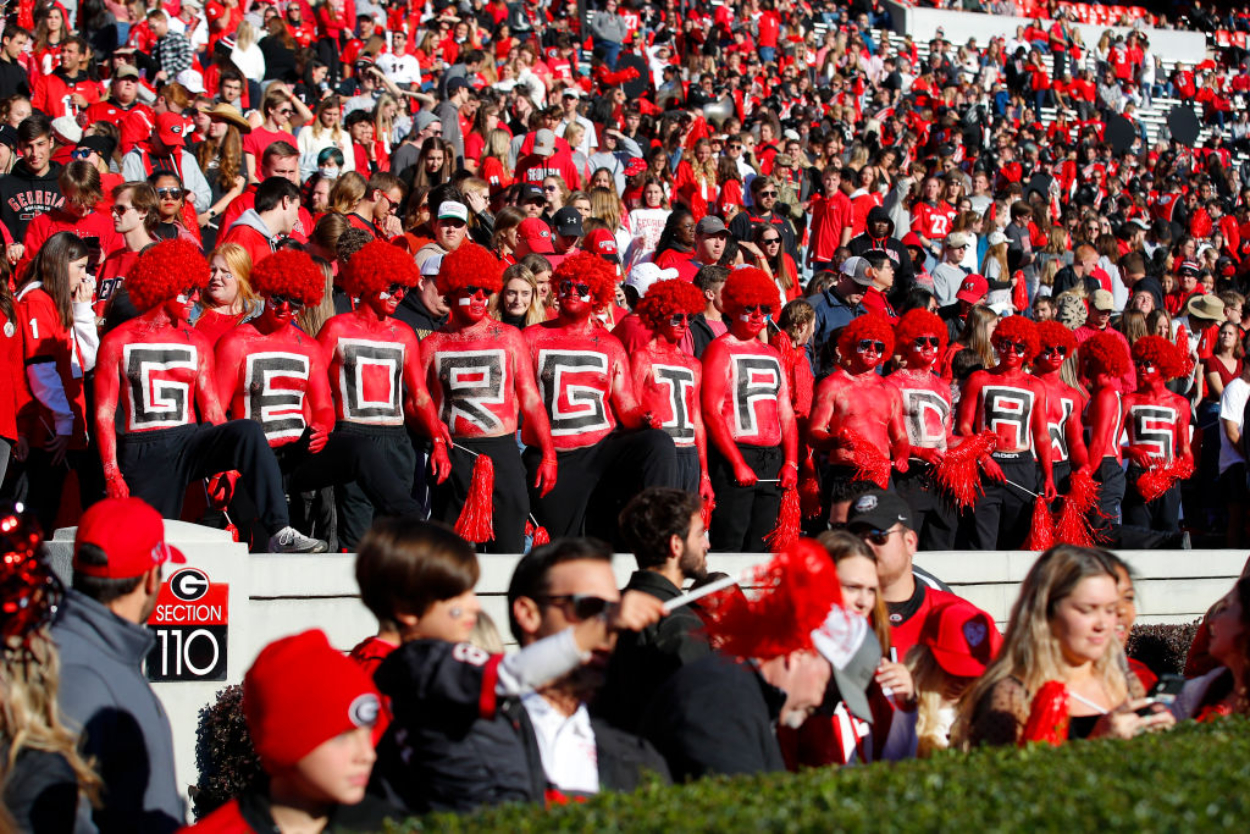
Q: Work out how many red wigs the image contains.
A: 13